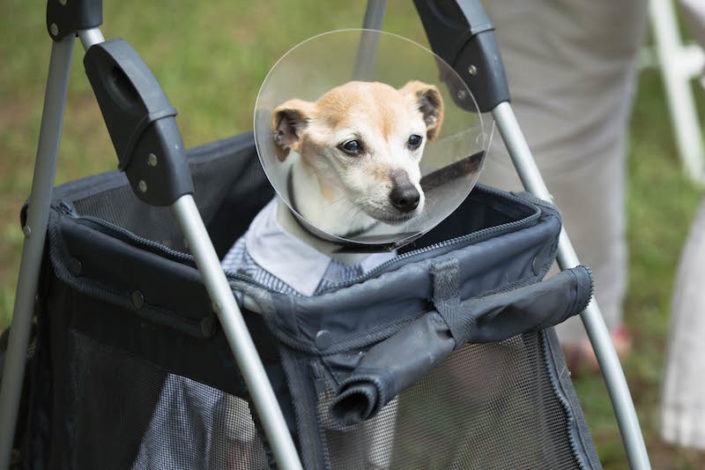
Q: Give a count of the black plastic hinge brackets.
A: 3